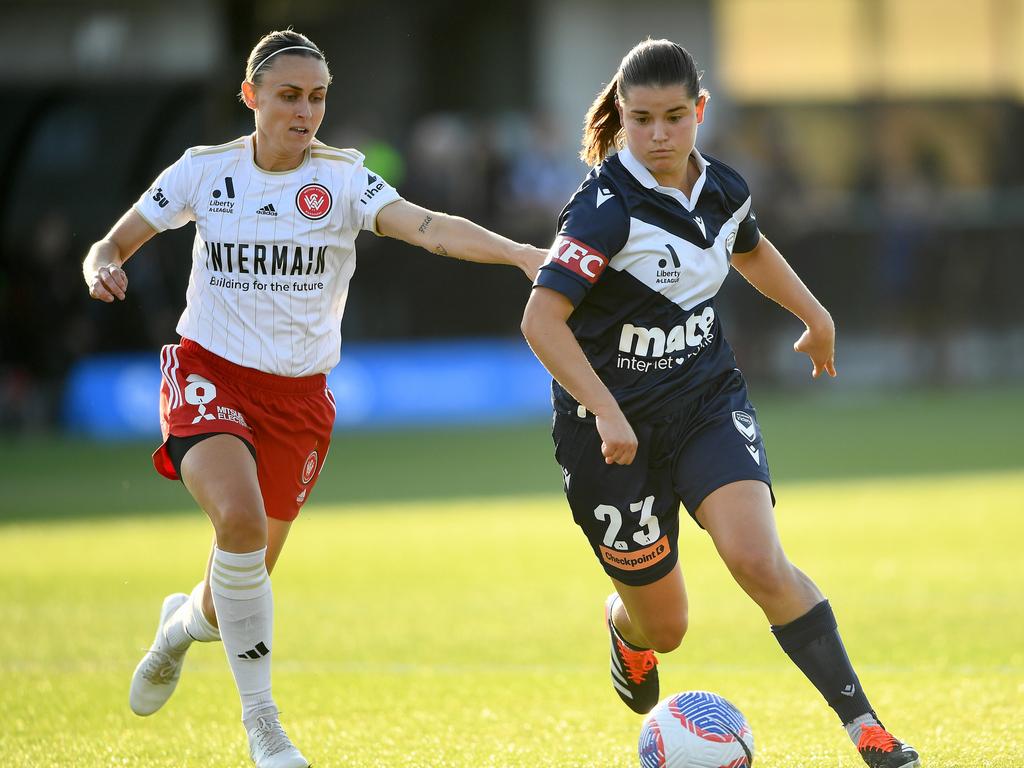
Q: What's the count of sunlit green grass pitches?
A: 1